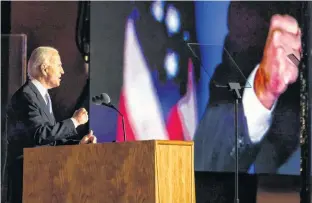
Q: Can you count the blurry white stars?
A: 3